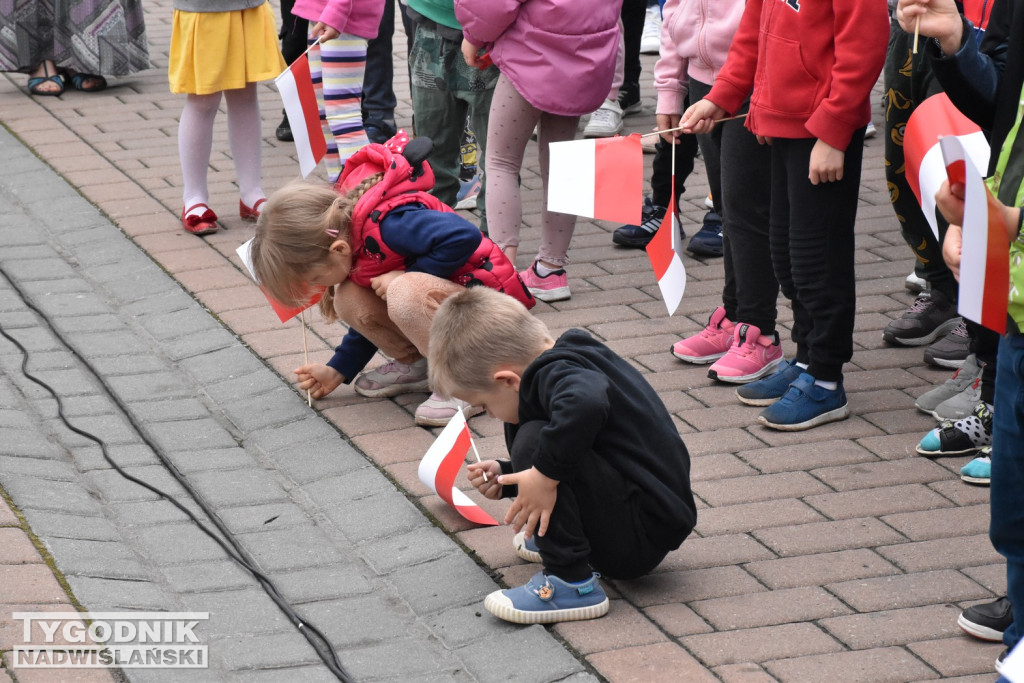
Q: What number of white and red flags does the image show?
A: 7